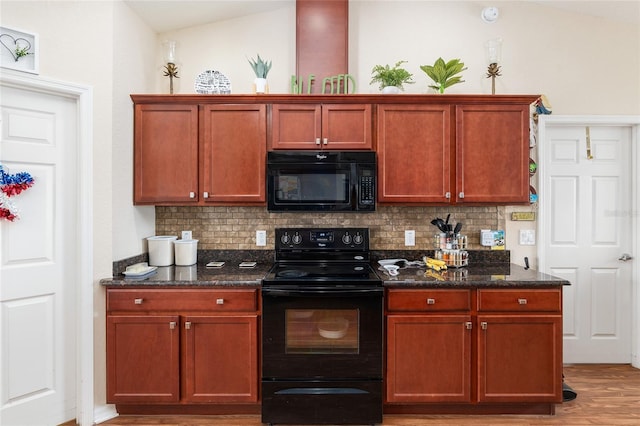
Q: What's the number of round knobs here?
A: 4